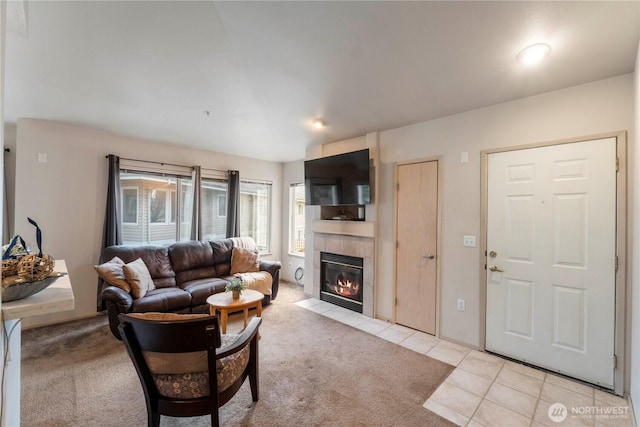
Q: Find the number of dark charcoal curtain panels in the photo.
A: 3